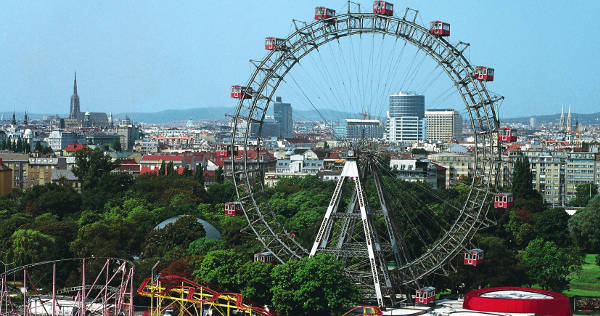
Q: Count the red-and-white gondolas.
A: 13